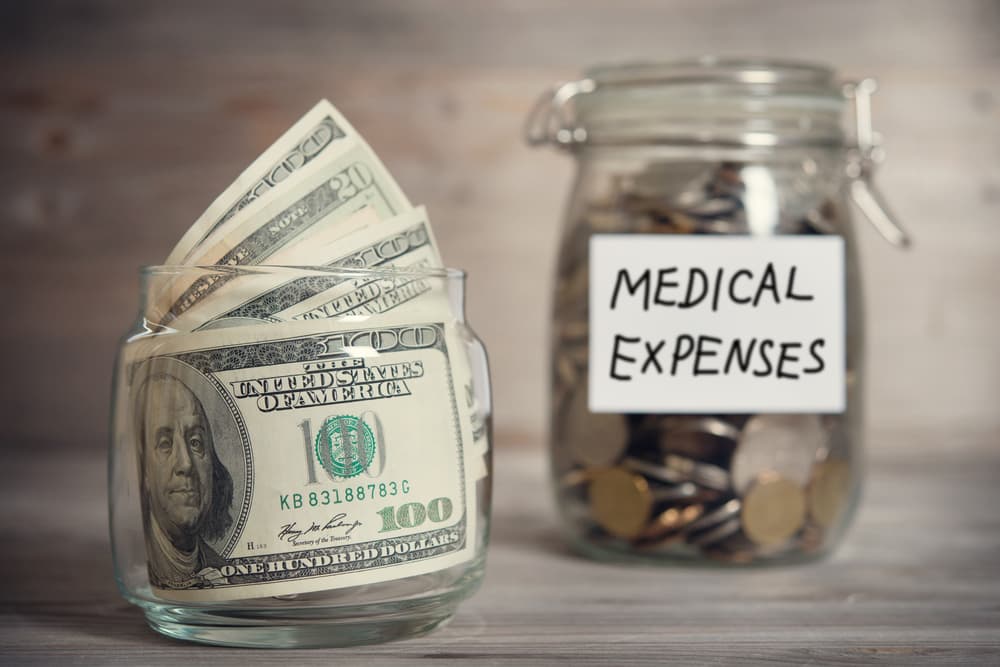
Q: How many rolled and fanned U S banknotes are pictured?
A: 4